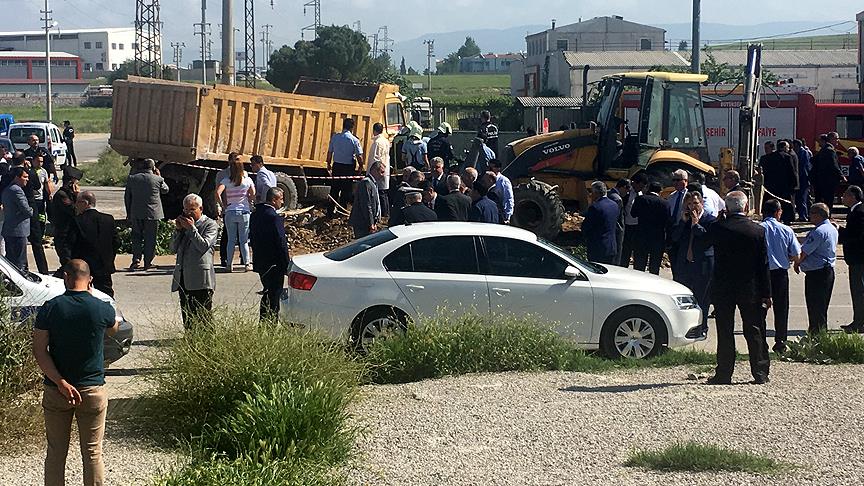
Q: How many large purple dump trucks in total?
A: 0